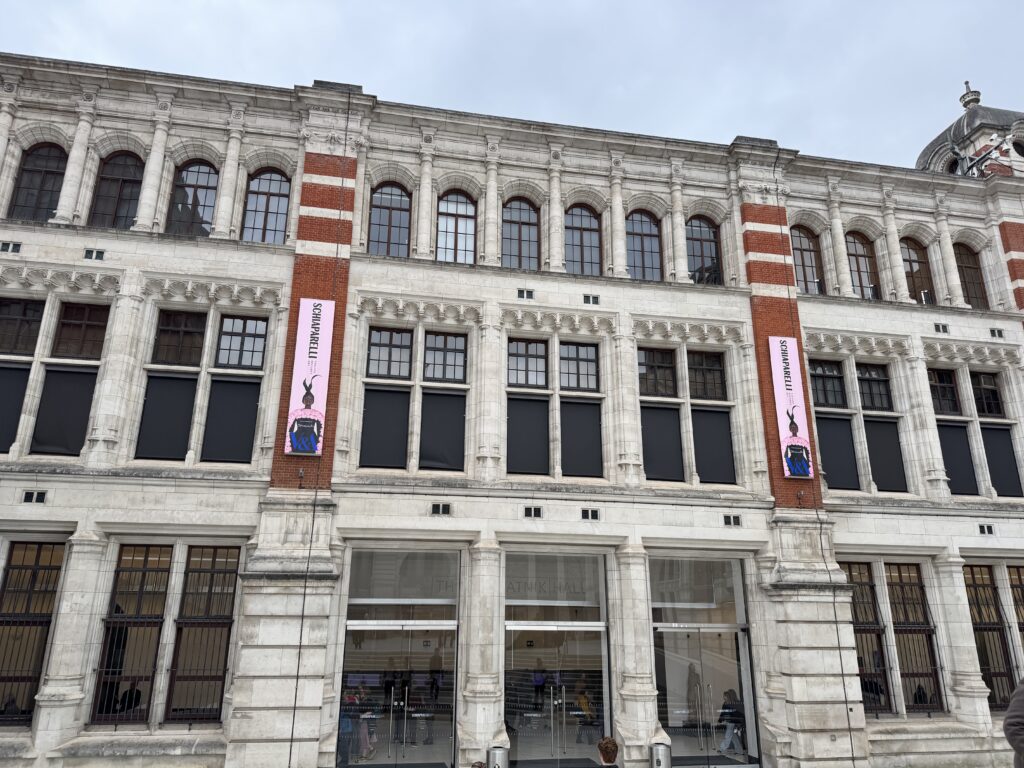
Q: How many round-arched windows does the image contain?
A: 14